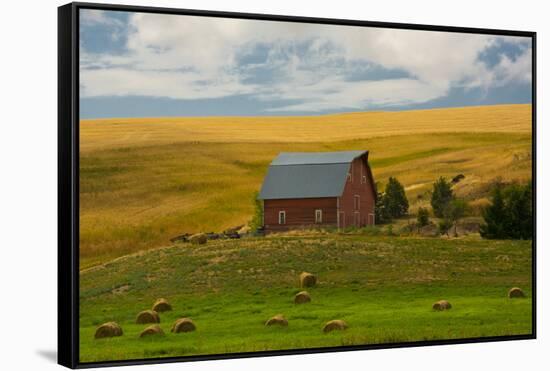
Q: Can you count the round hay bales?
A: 11